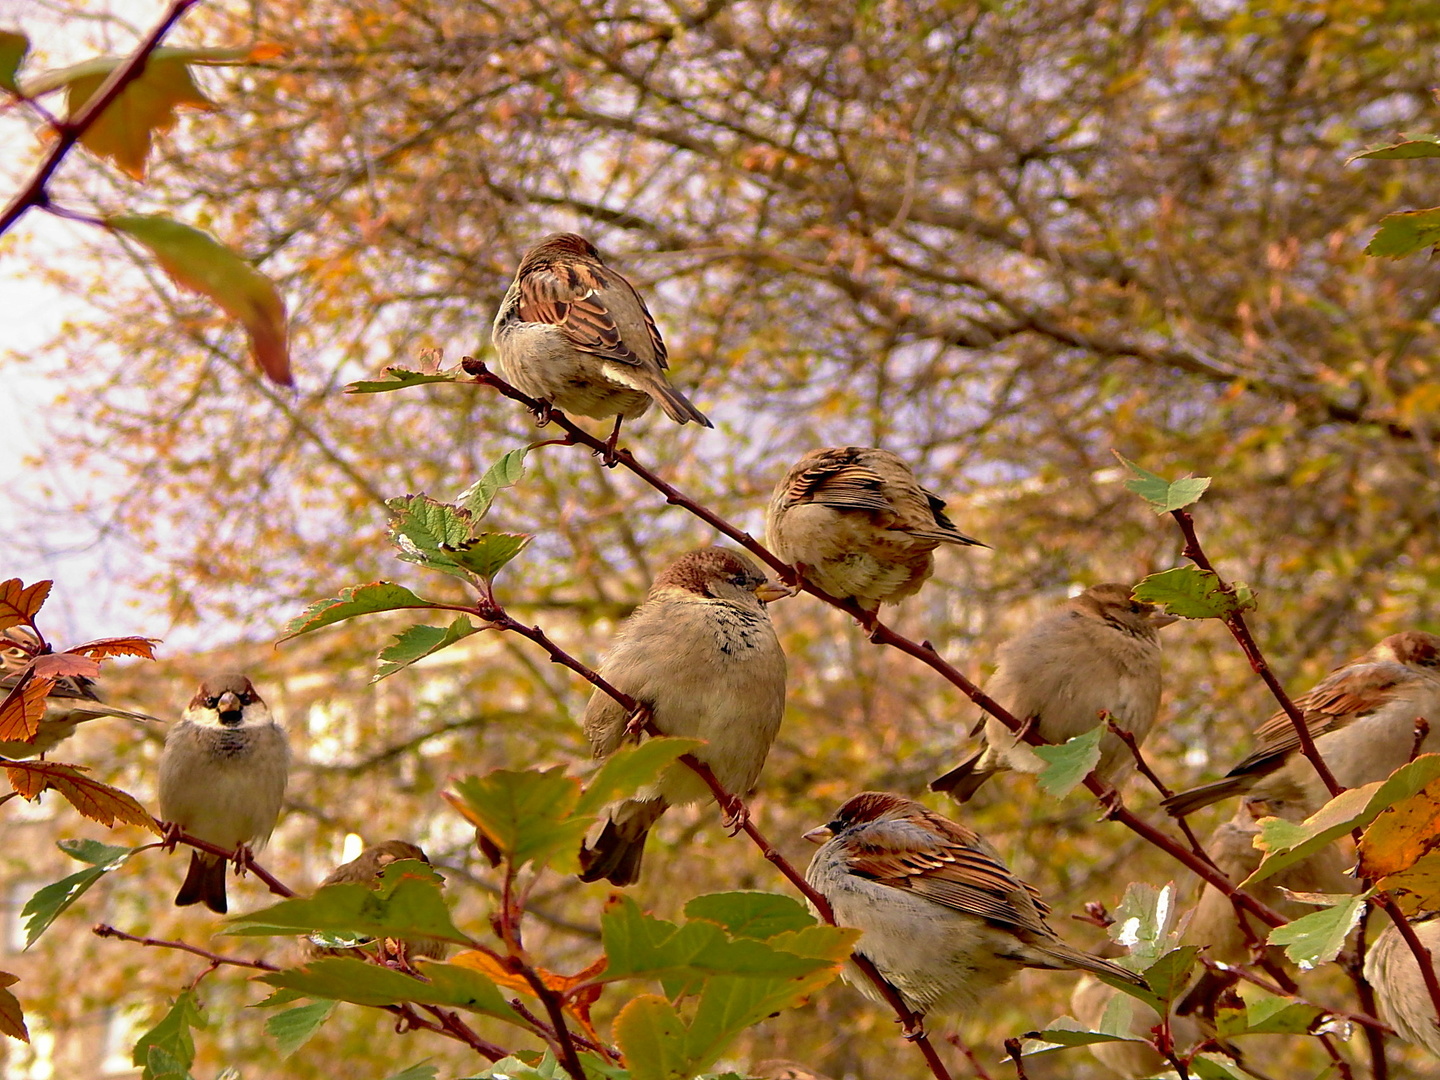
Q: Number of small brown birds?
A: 12